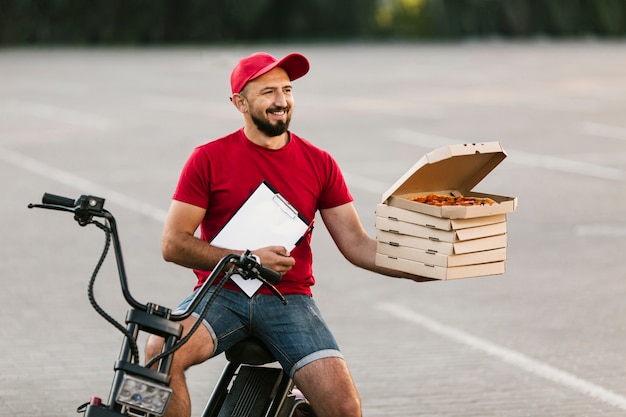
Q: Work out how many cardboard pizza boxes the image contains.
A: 6